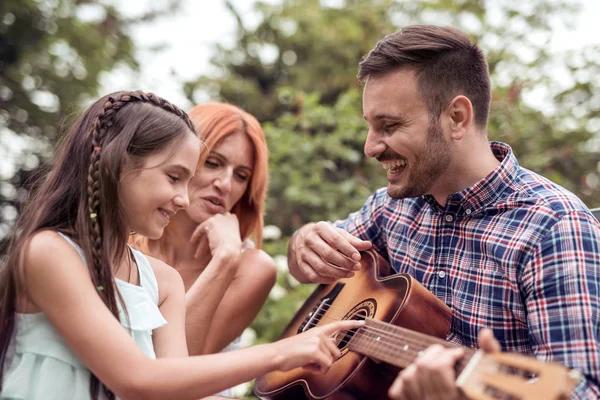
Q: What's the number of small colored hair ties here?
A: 3